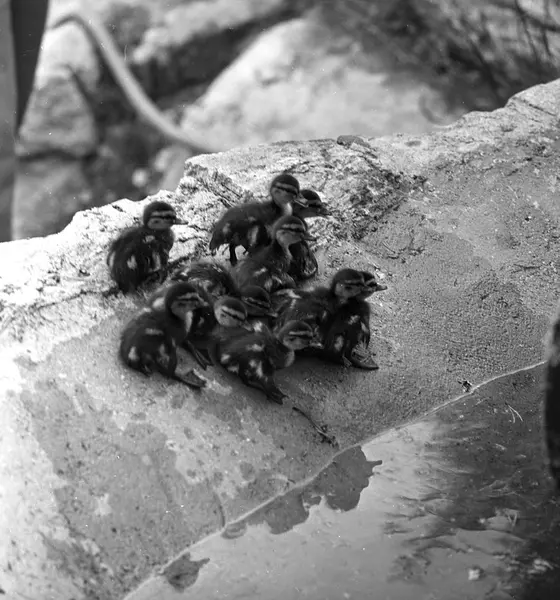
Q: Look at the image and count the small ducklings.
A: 10